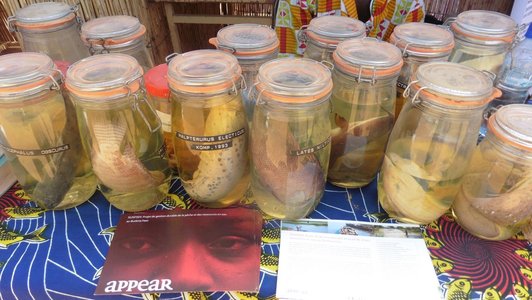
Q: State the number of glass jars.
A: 13